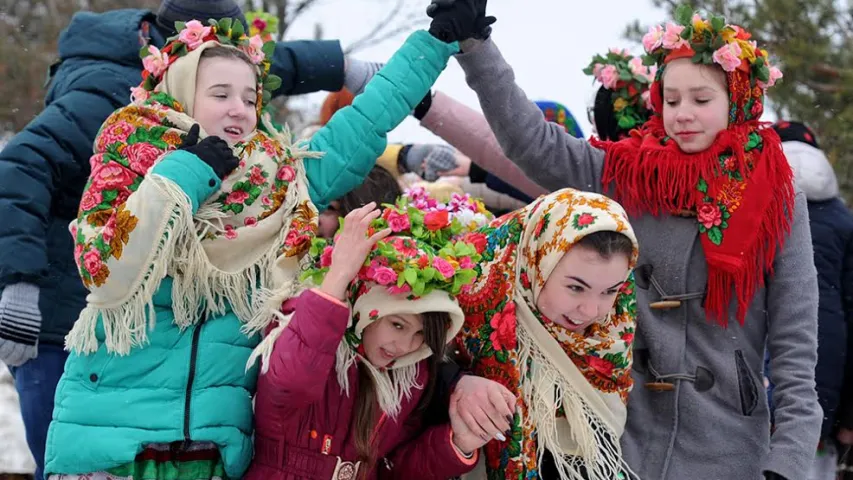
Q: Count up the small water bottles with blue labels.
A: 0